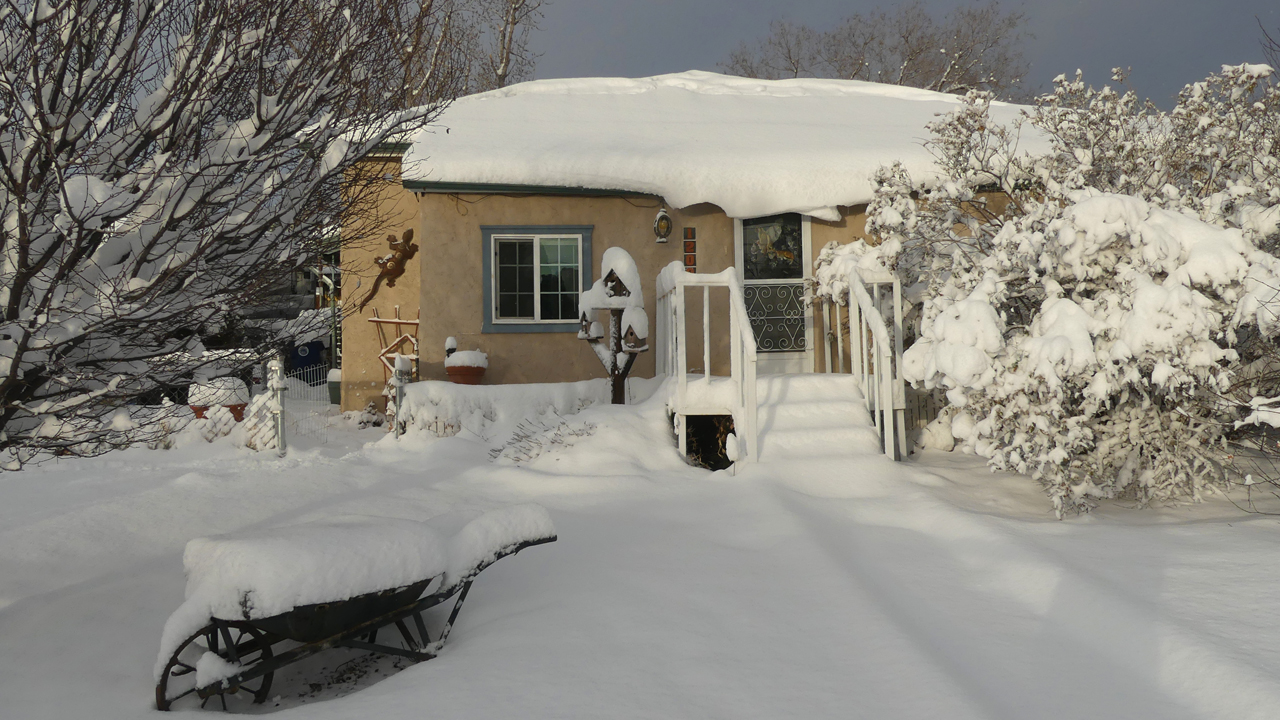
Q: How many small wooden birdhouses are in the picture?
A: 3